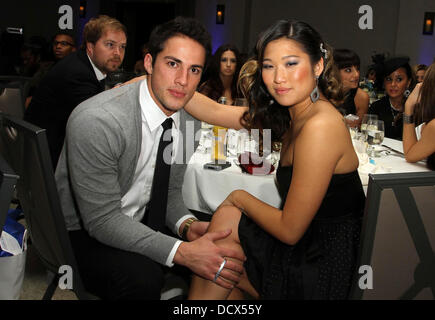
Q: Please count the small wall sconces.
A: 3